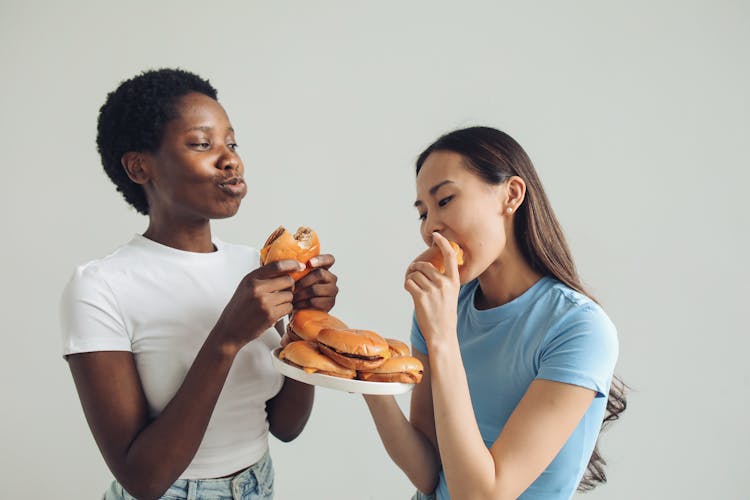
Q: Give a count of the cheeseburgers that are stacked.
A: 5